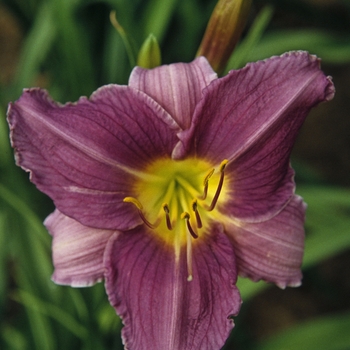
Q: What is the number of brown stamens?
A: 6